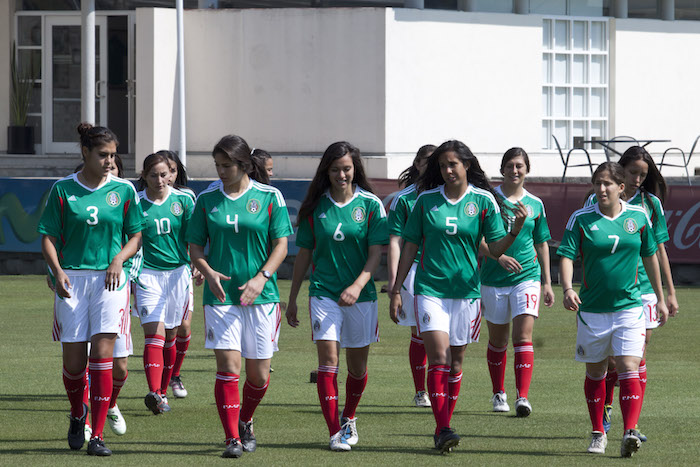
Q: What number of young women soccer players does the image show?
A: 12